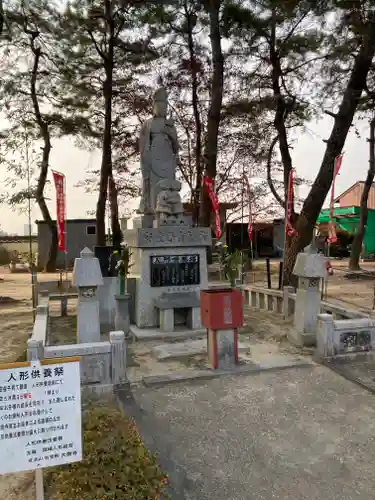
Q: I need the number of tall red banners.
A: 5